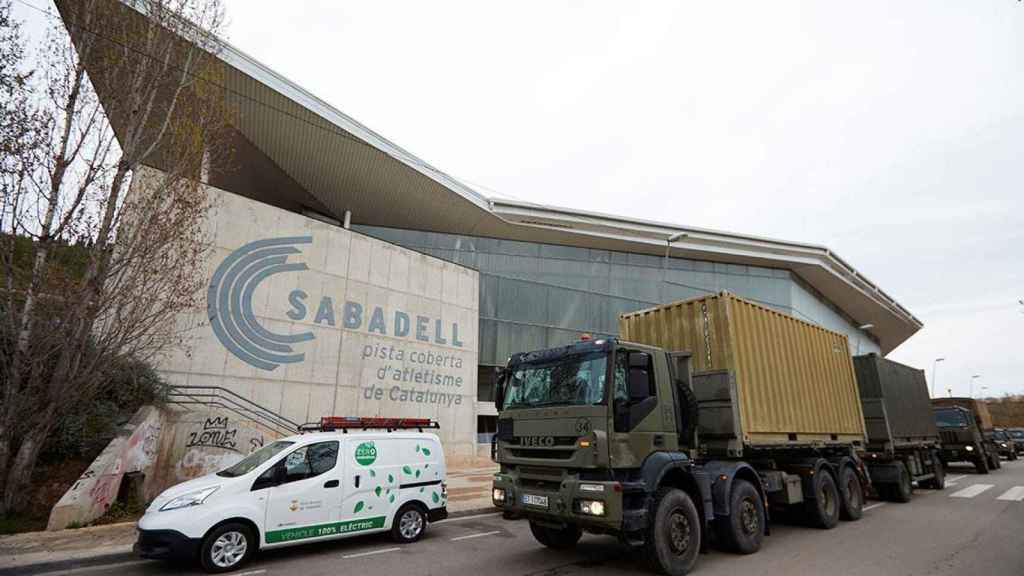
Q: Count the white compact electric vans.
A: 1